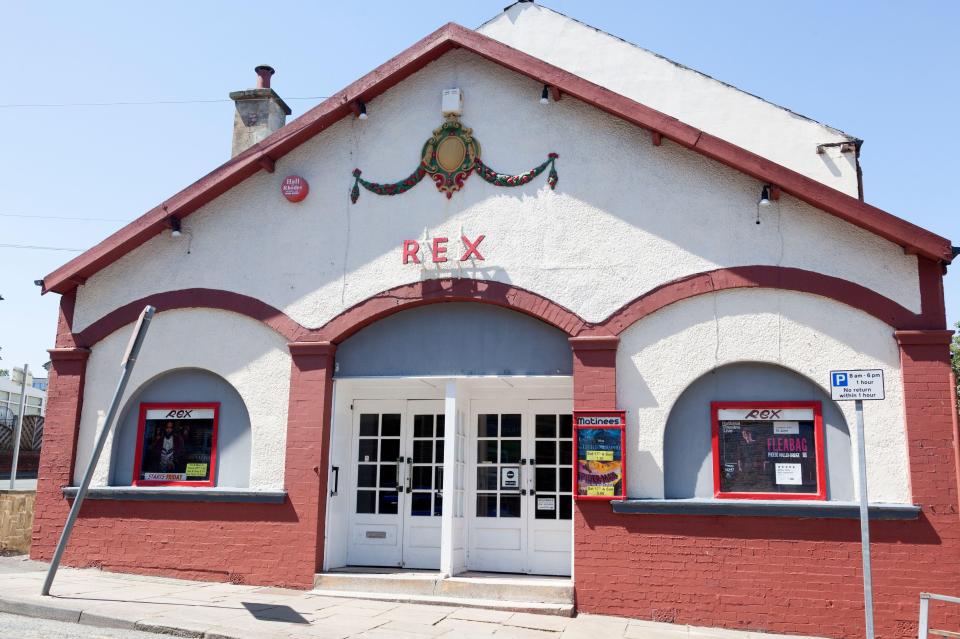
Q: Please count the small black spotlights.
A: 4